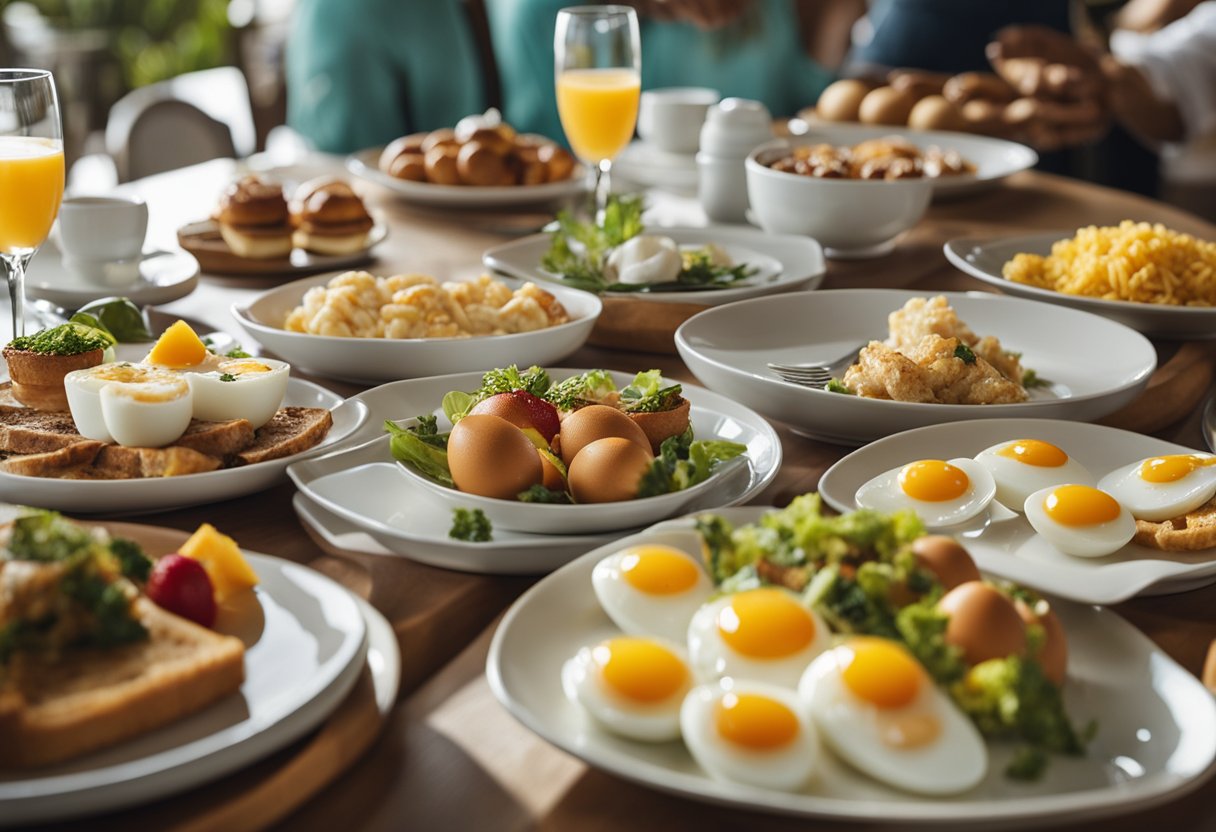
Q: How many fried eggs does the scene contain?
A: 9